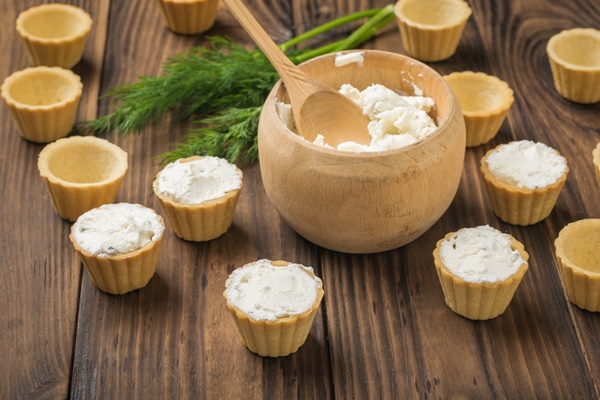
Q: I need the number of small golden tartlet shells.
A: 14